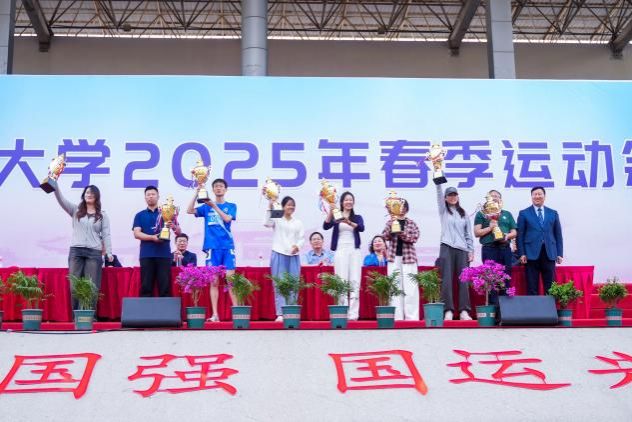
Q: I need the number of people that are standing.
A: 9